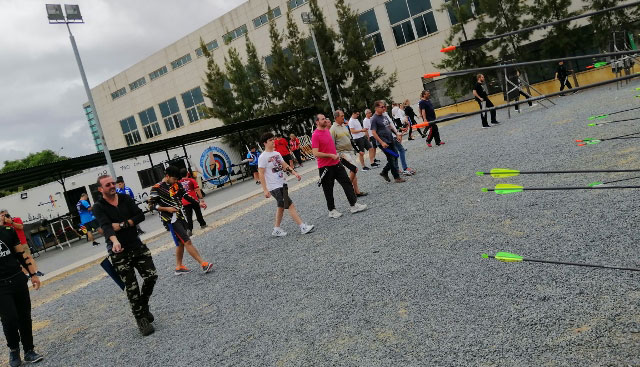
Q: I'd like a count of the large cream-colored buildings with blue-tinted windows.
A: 1